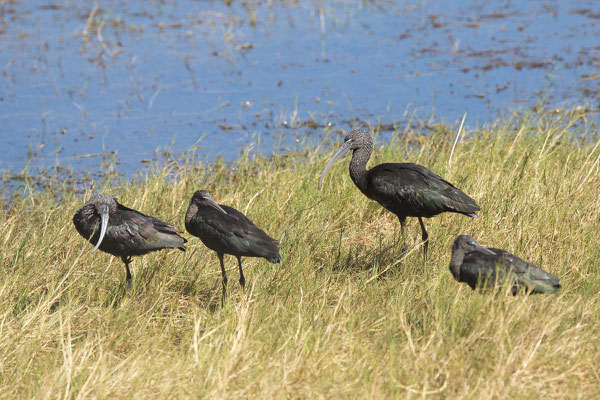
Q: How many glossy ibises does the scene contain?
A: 4